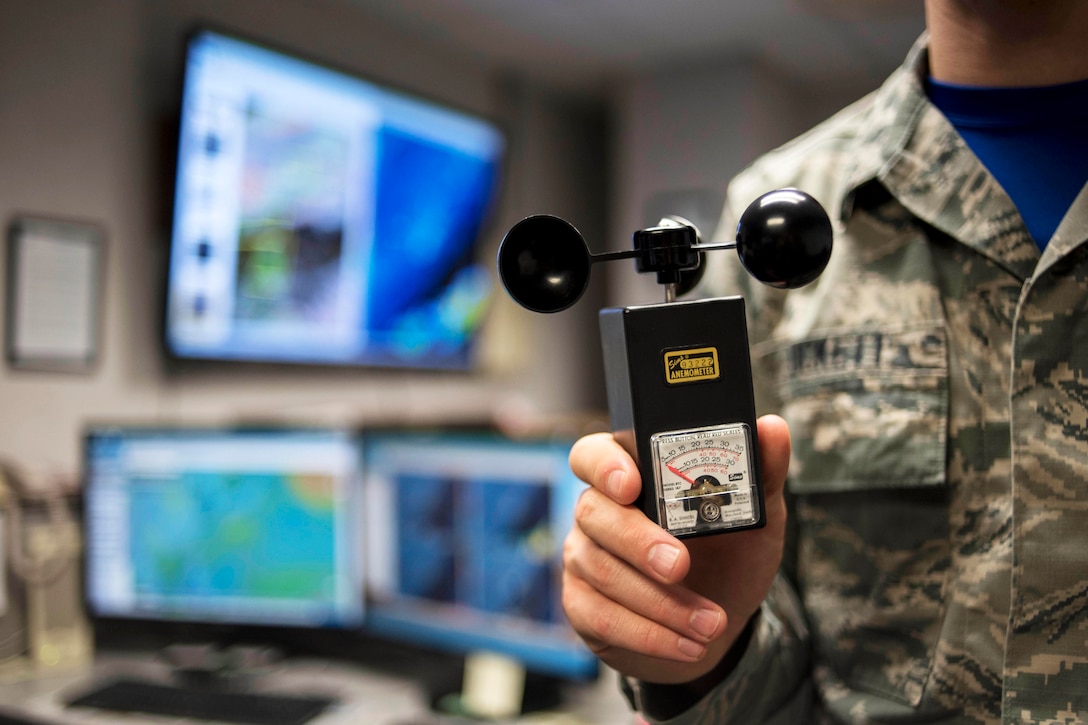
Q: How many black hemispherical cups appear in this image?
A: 3